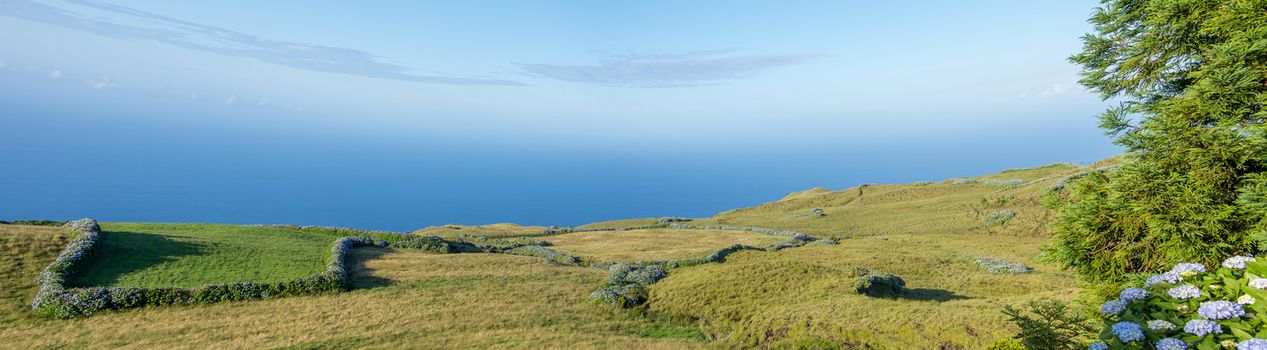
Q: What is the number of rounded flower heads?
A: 15